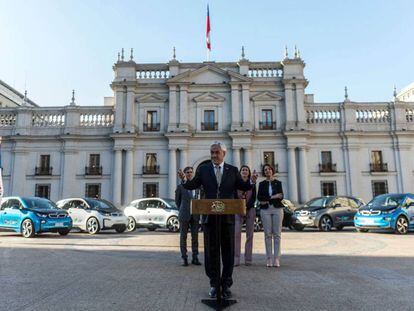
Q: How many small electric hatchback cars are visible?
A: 6